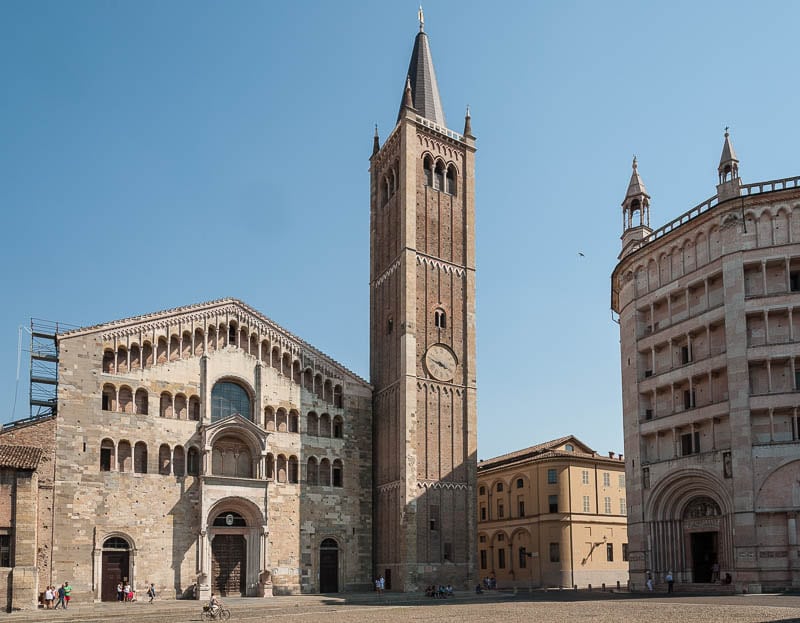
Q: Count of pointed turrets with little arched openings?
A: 2